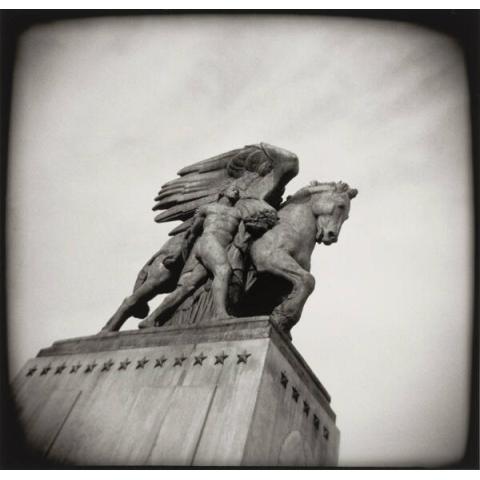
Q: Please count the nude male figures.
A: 1